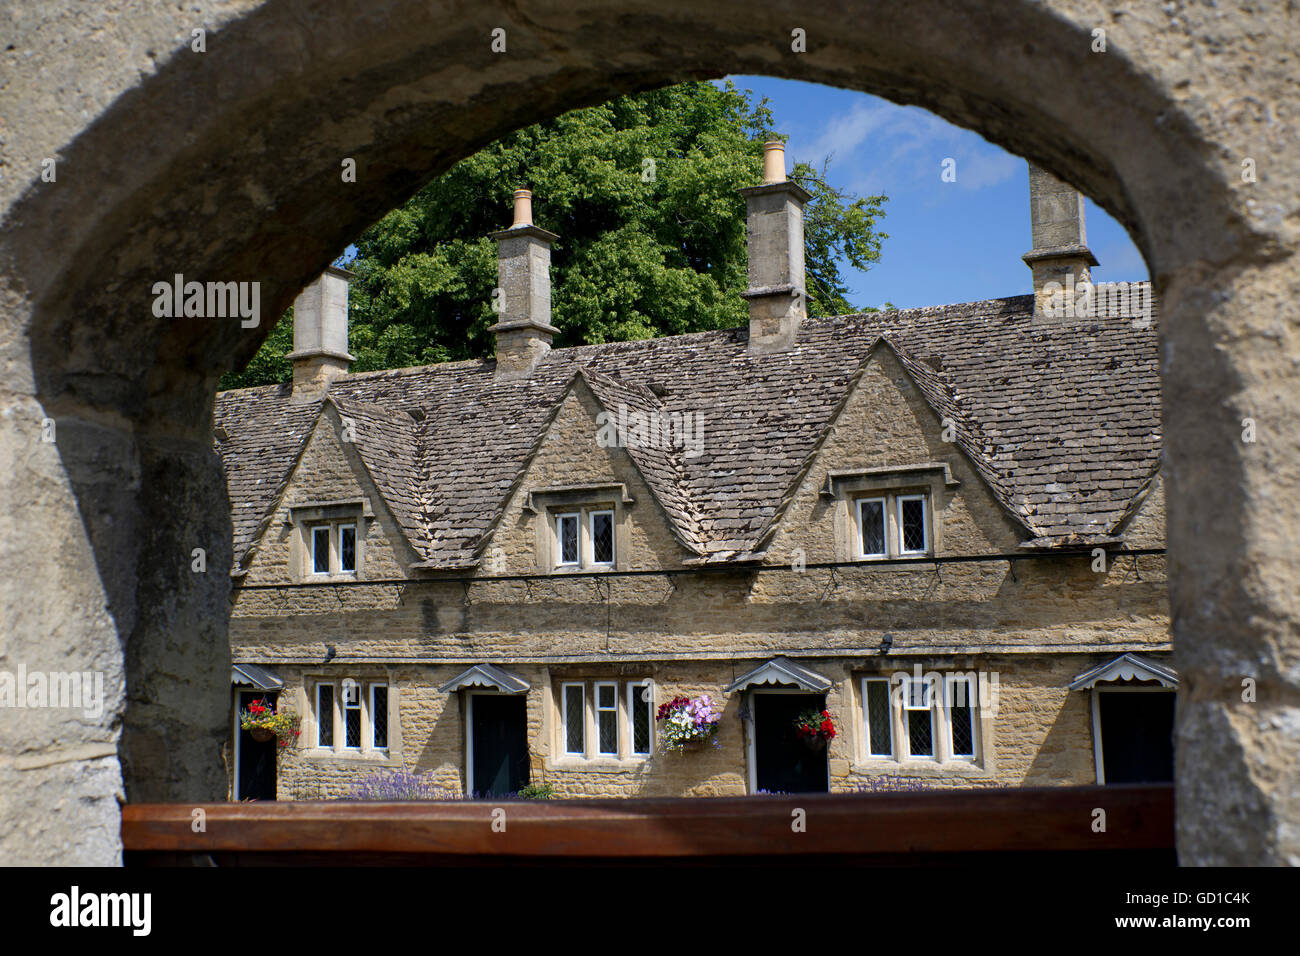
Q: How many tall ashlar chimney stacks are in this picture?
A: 4